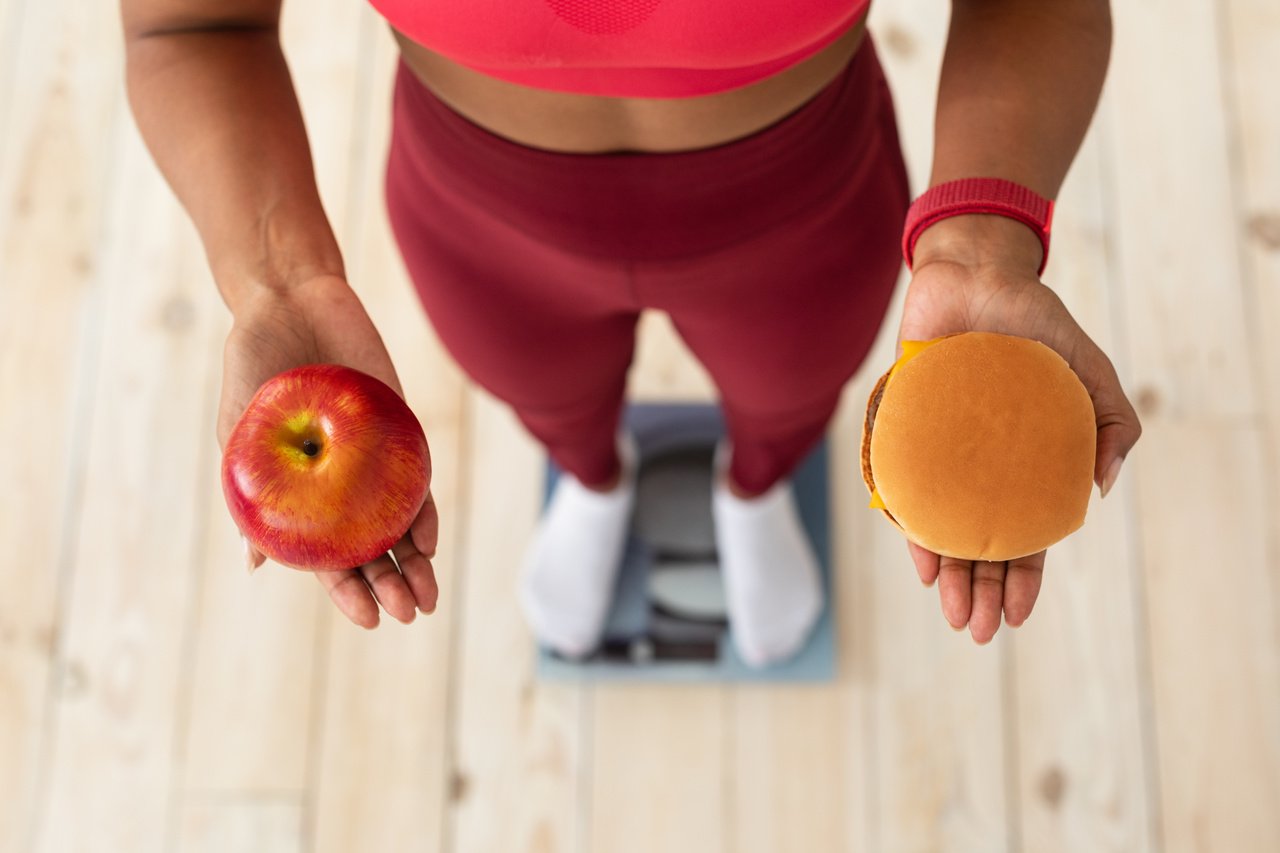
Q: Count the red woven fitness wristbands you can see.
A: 1